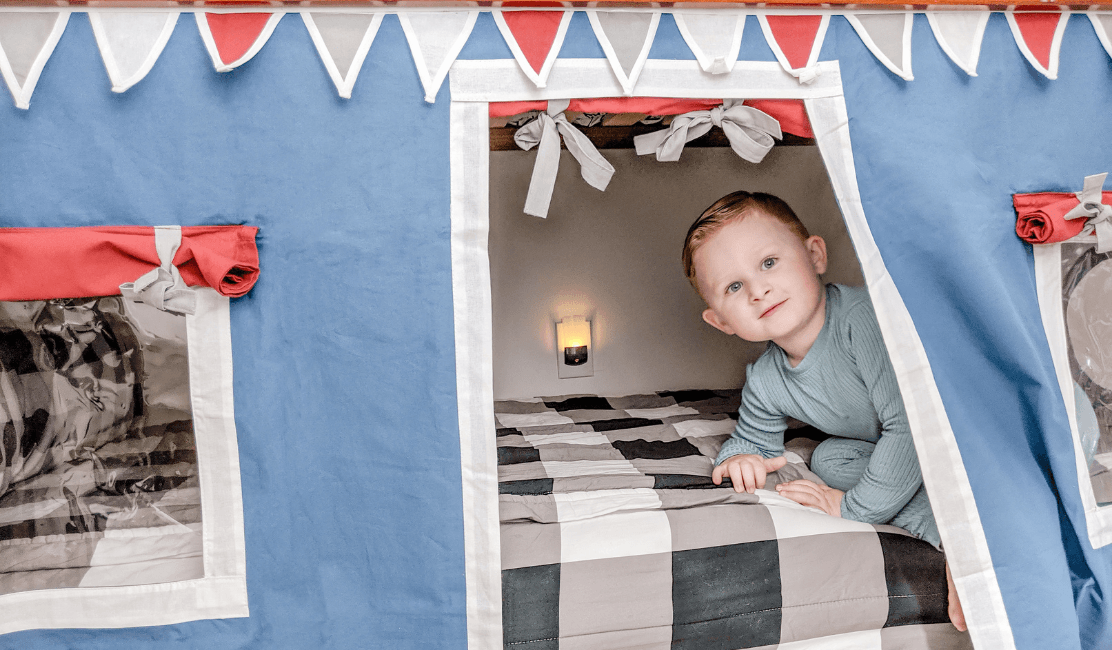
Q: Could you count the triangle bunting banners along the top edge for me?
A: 13